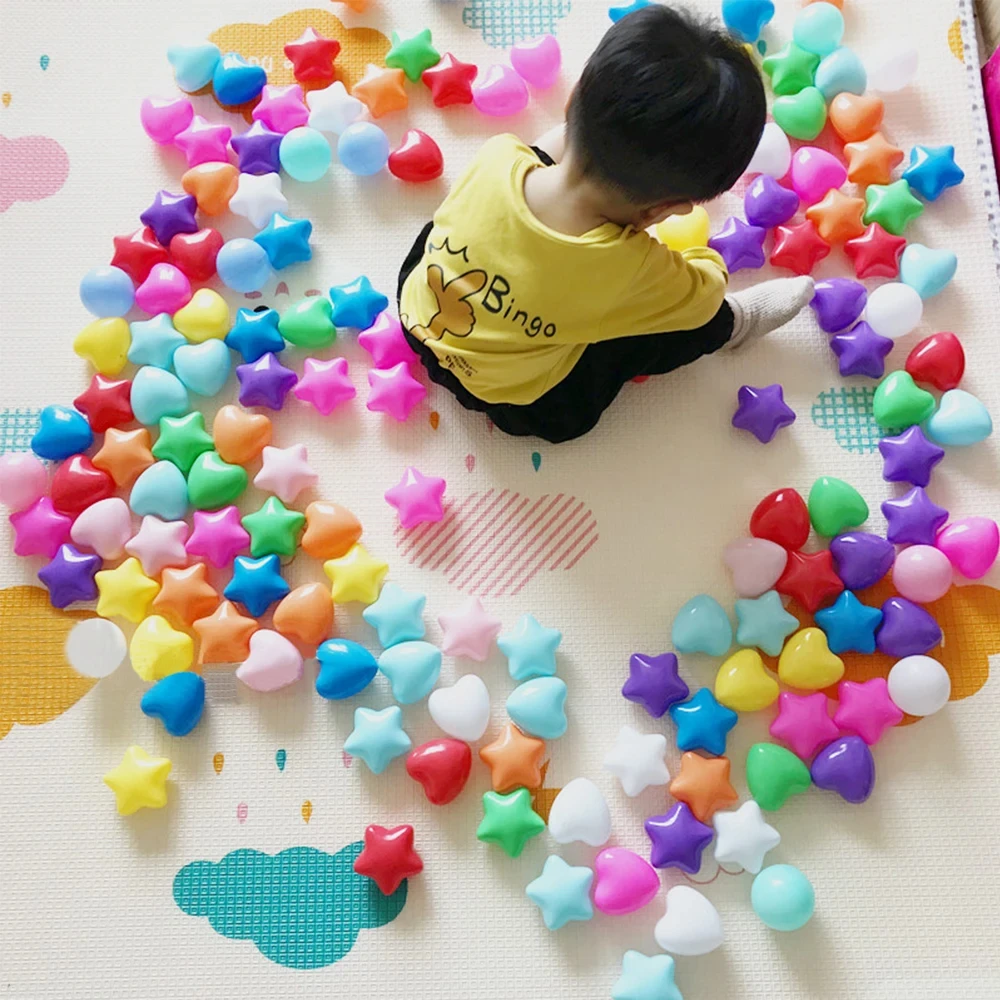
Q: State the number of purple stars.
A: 11